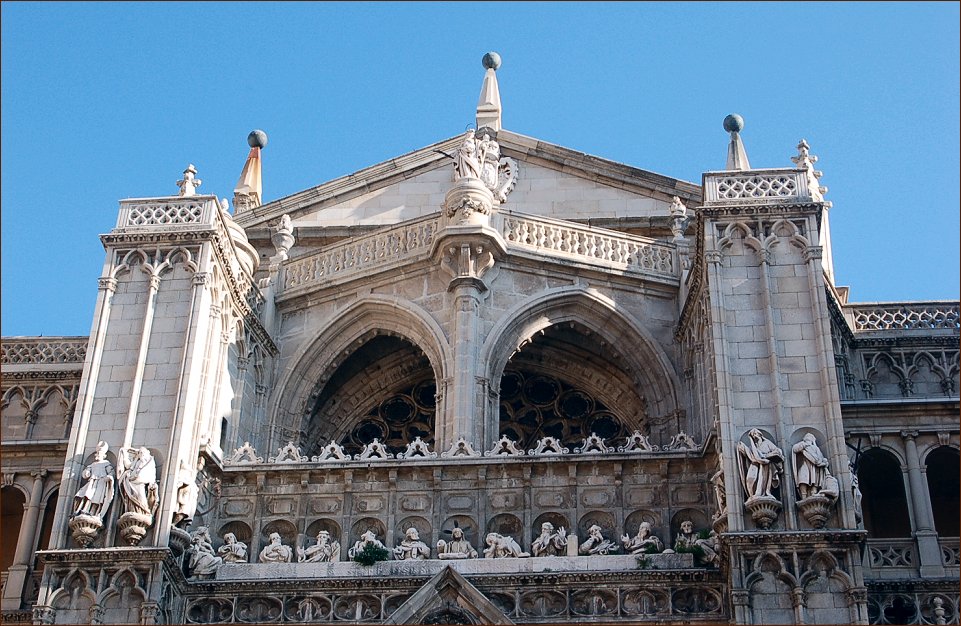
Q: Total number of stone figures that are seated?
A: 13